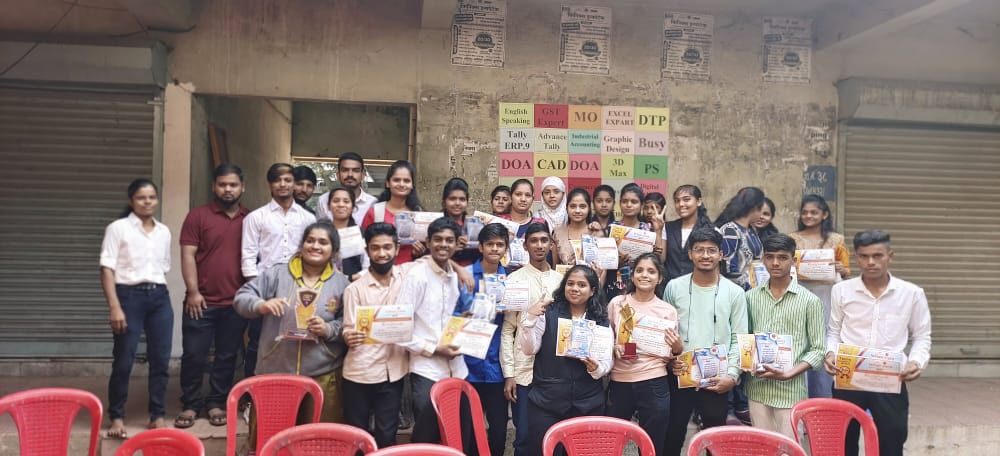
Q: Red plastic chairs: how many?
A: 9